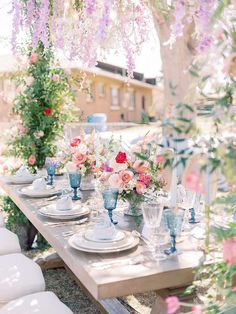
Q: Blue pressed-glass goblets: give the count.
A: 5